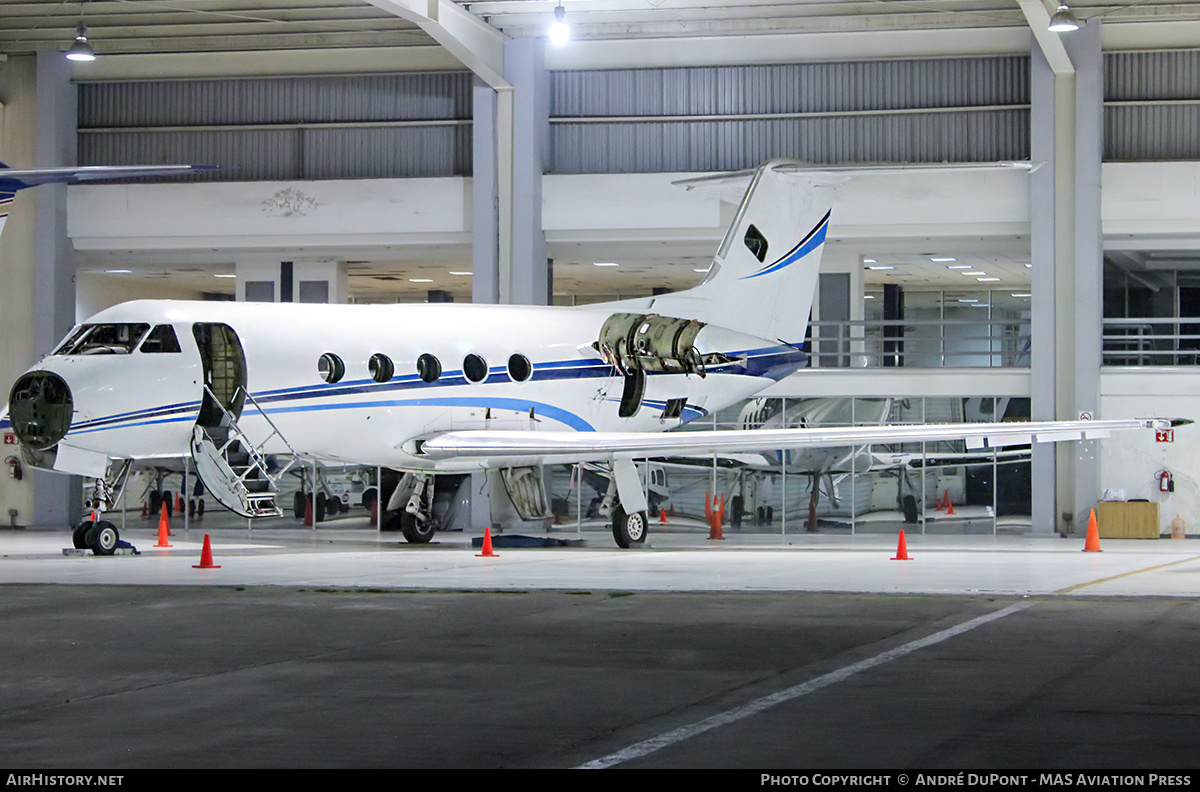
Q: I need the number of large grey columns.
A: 3